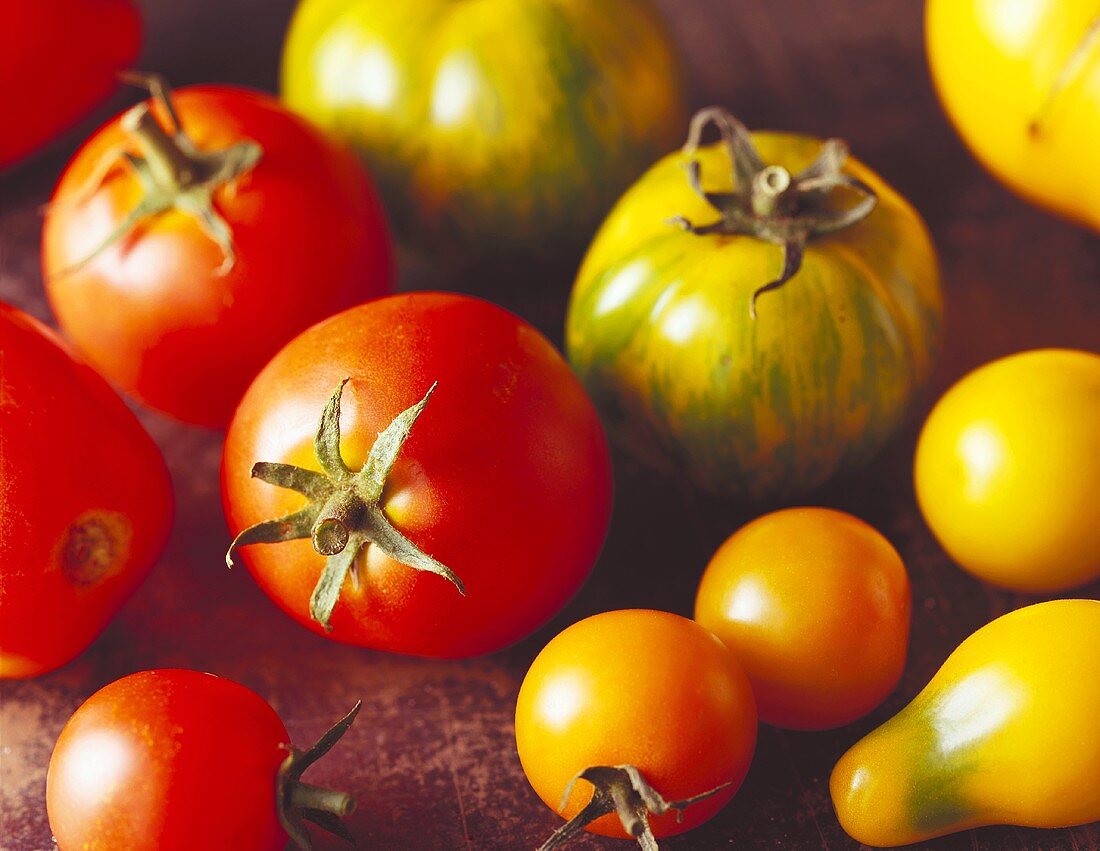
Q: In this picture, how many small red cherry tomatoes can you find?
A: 1